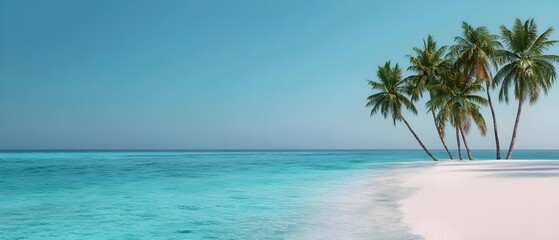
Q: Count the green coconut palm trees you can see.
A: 6